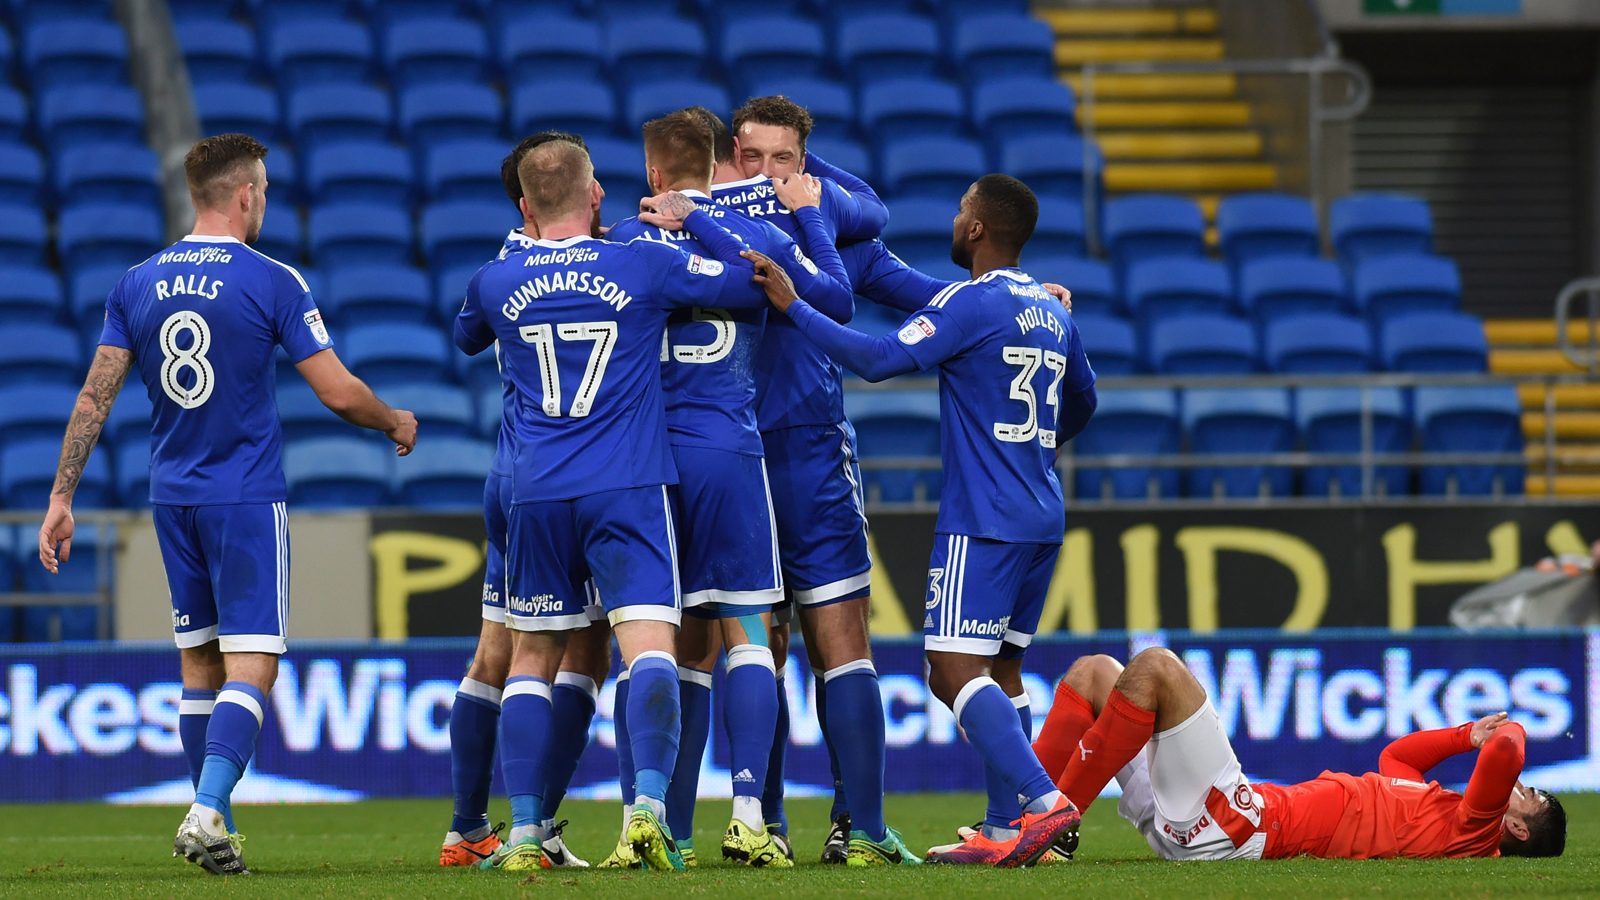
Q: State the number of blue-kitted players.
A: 7